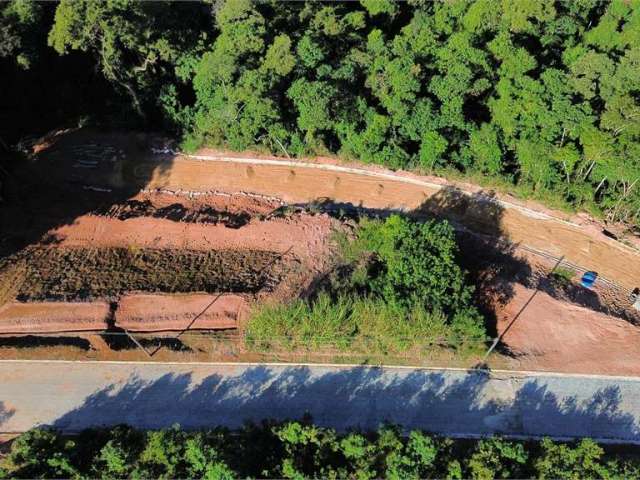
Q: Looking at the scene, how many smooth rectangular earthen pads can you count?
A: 2